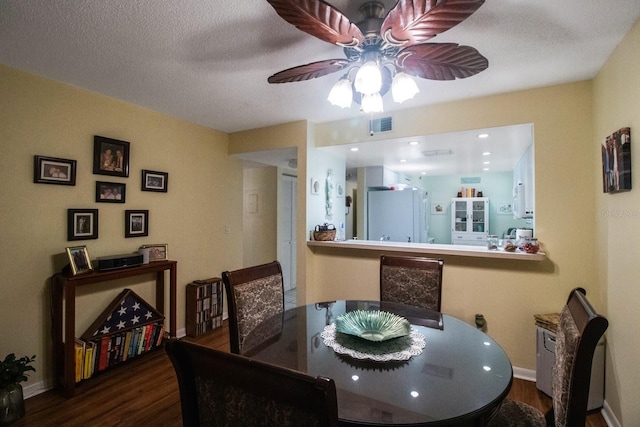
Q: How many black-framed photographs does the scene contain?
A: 6